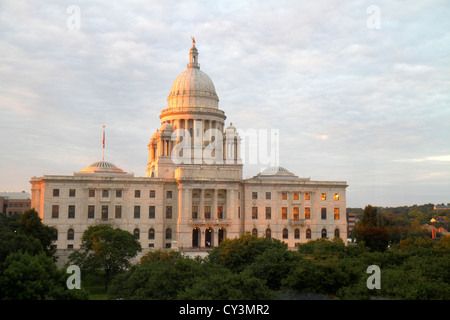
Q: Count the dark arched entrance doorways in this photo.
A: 3